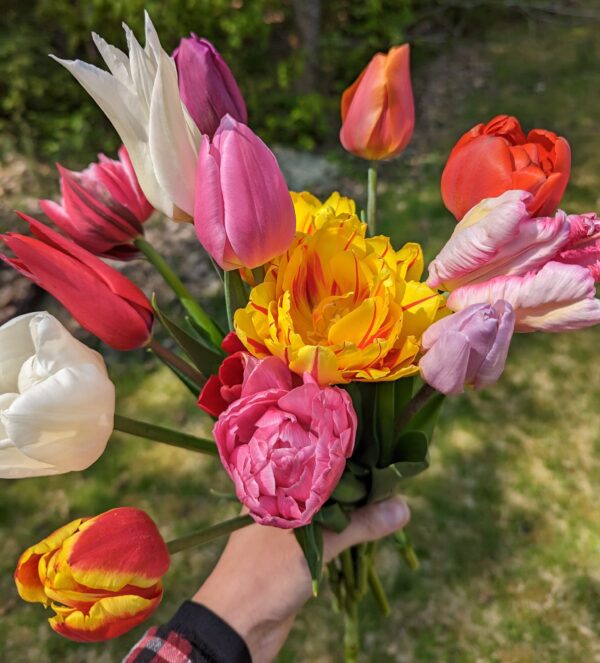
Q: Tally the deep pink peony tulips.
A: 1